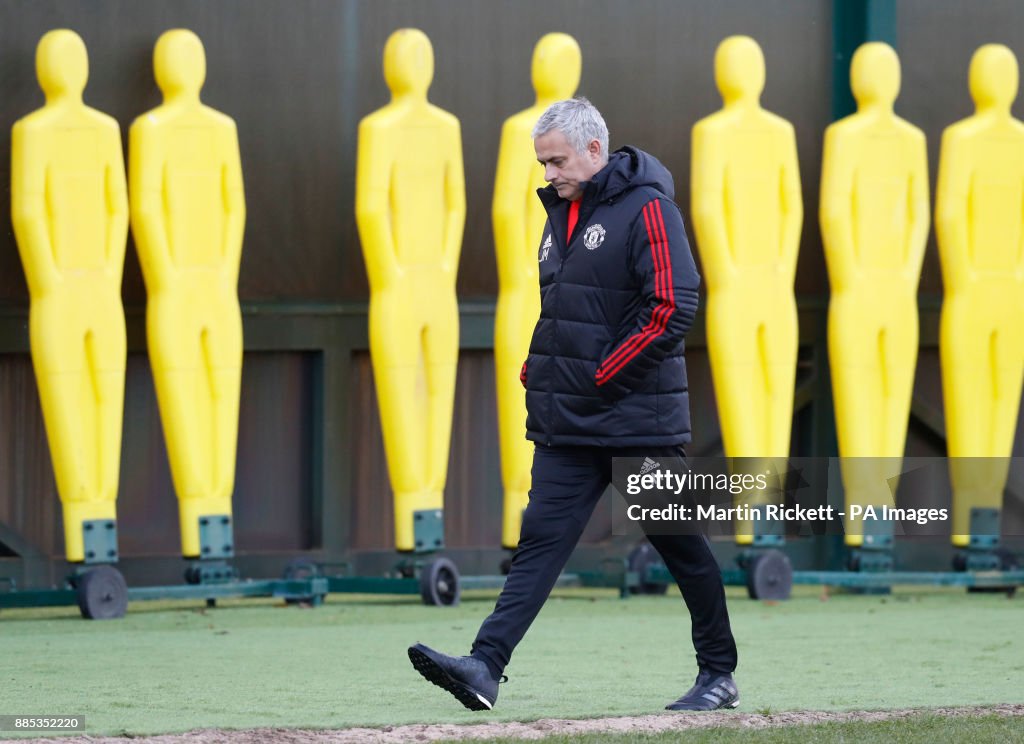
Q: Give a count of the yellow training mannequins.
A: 7